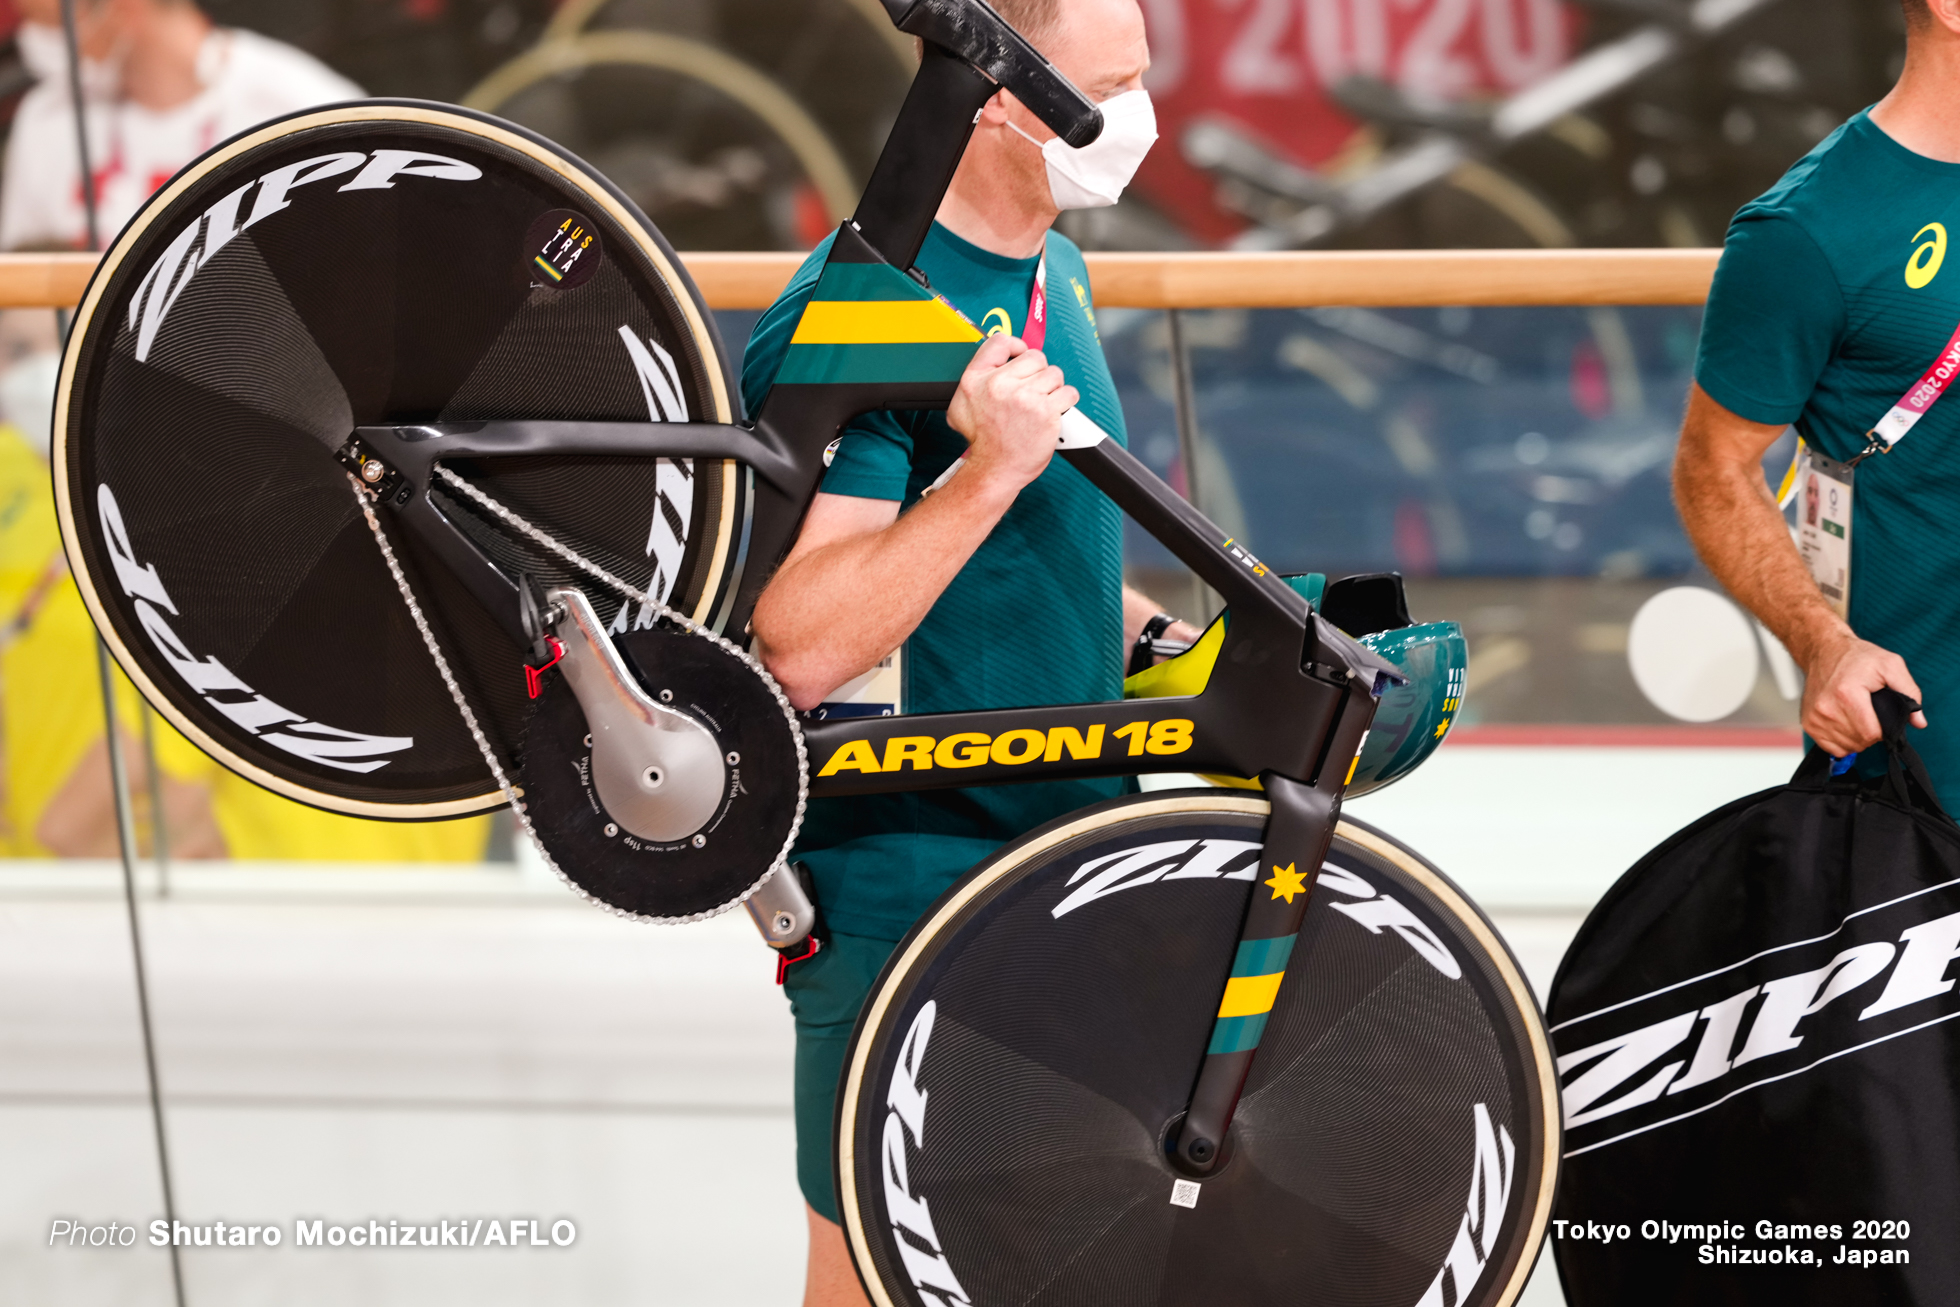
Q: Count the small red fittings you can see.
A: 2